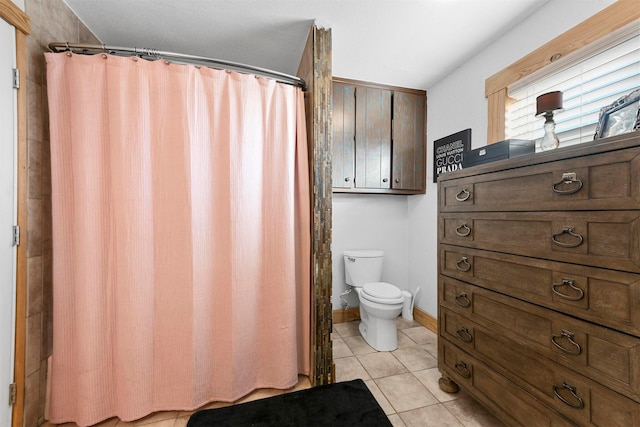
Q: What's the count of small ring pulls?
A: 11